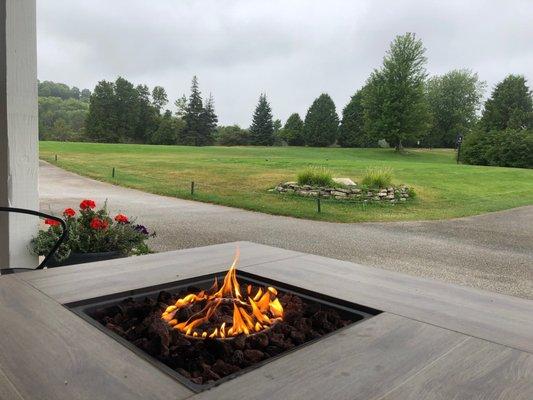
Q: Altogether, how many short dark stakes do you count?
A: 4